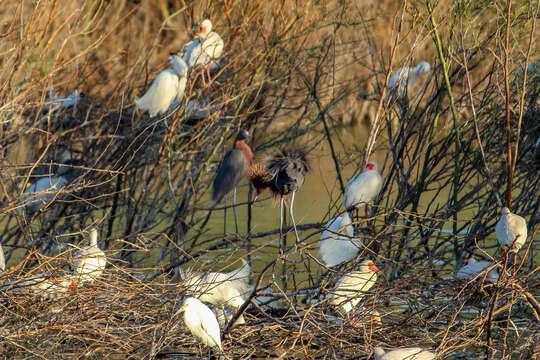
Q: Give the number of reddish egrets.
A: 2